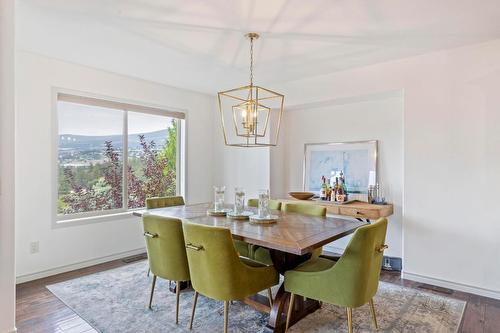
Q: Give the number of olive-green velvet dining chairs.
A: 6